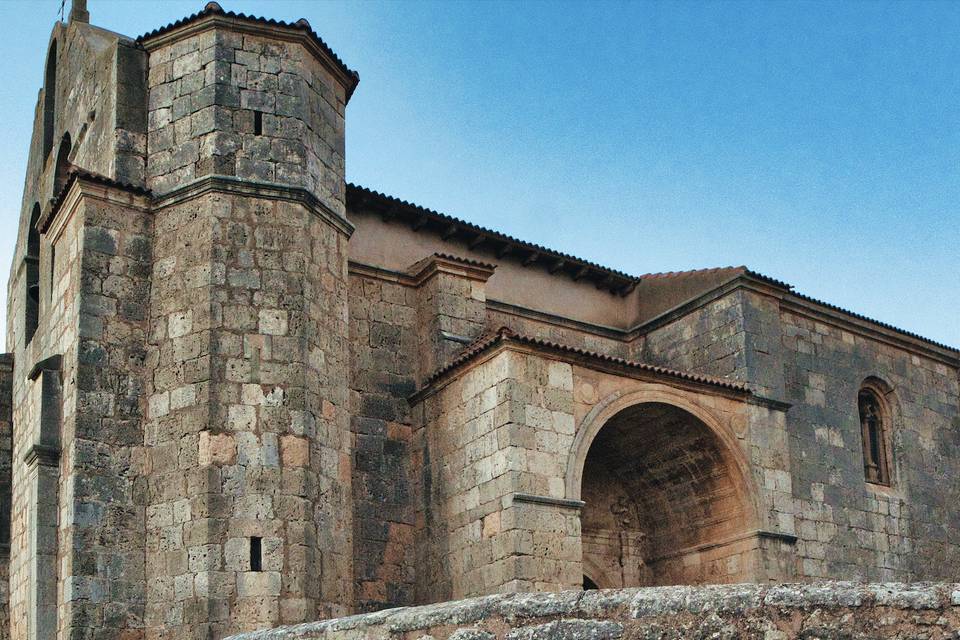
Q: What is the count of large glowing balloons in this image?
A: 0